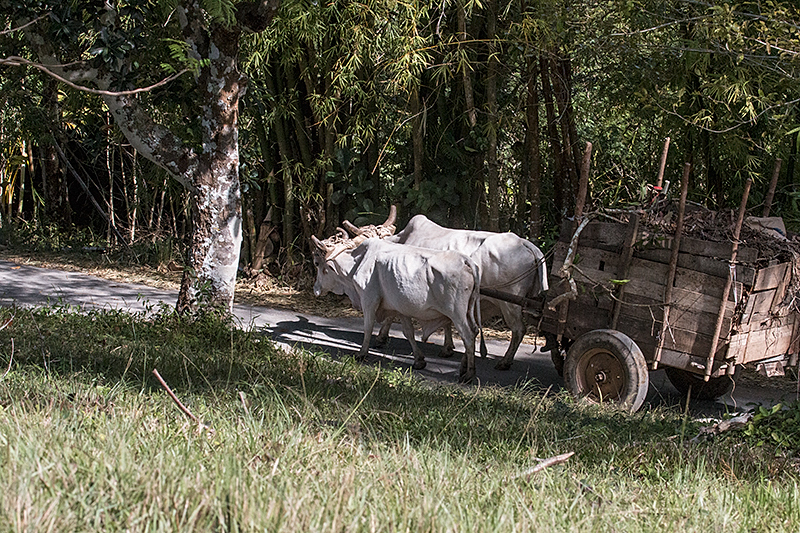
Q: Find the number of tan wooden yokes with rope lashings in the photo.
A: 1